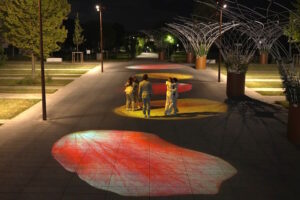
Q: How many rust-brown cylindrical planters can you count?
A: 6